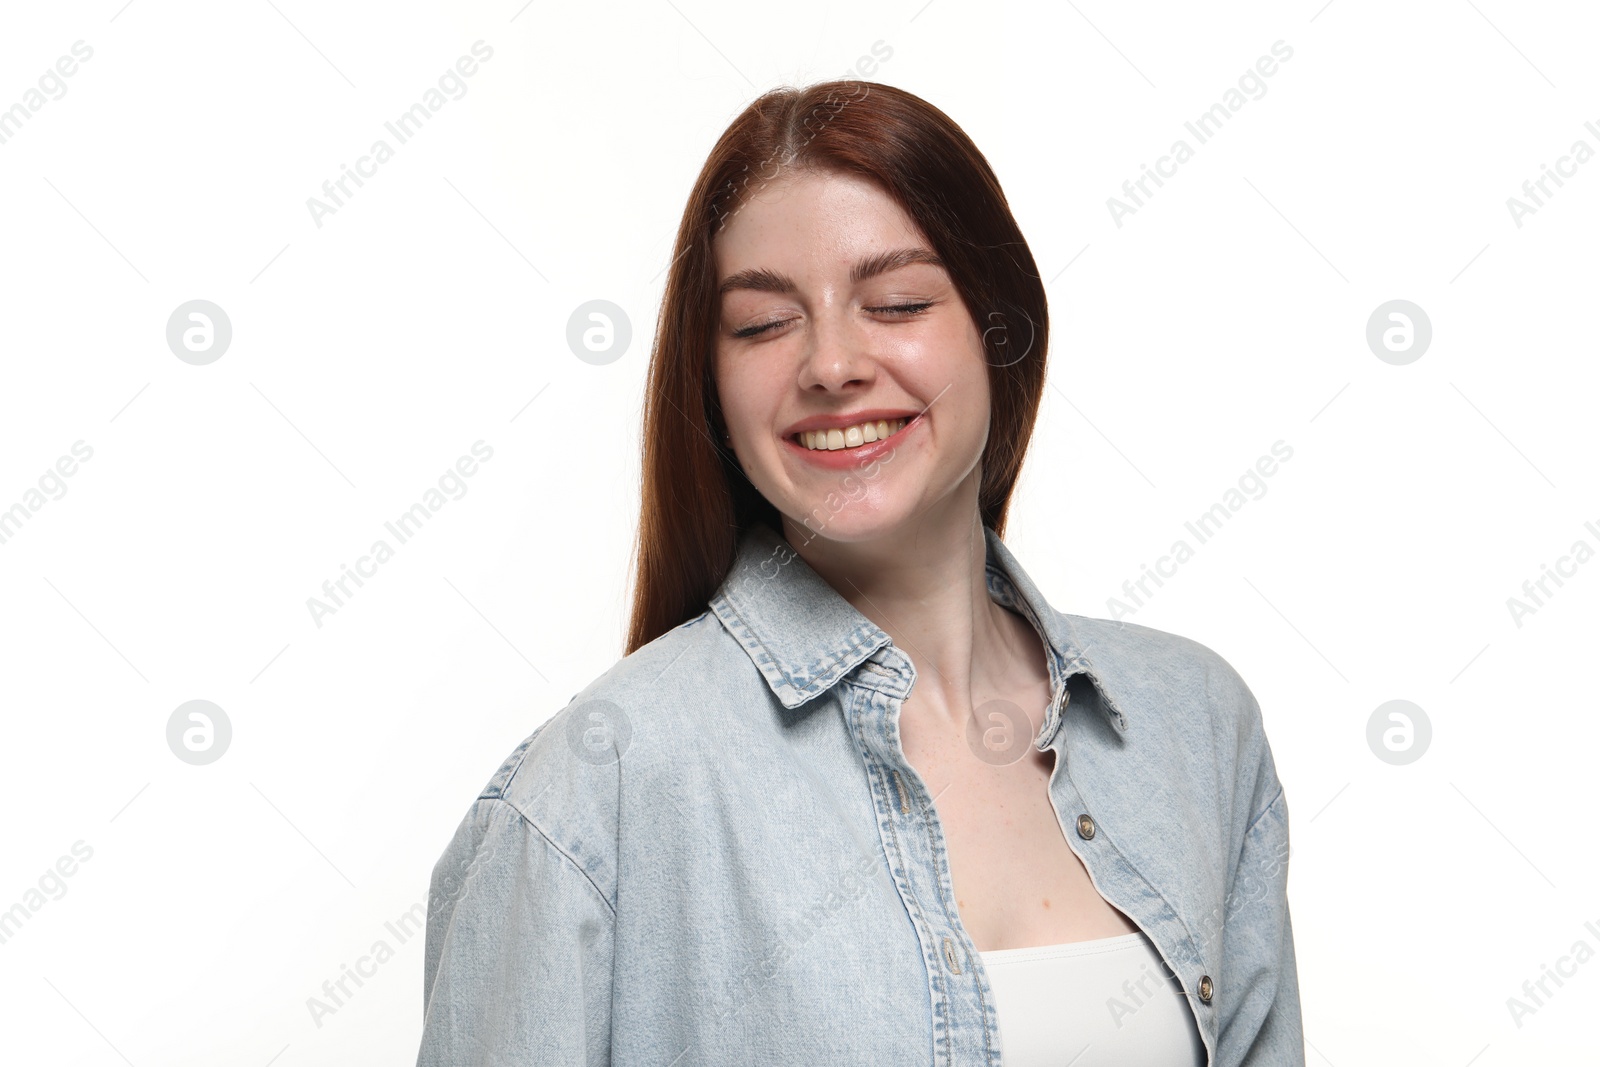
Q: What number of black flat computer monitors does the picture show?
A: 0